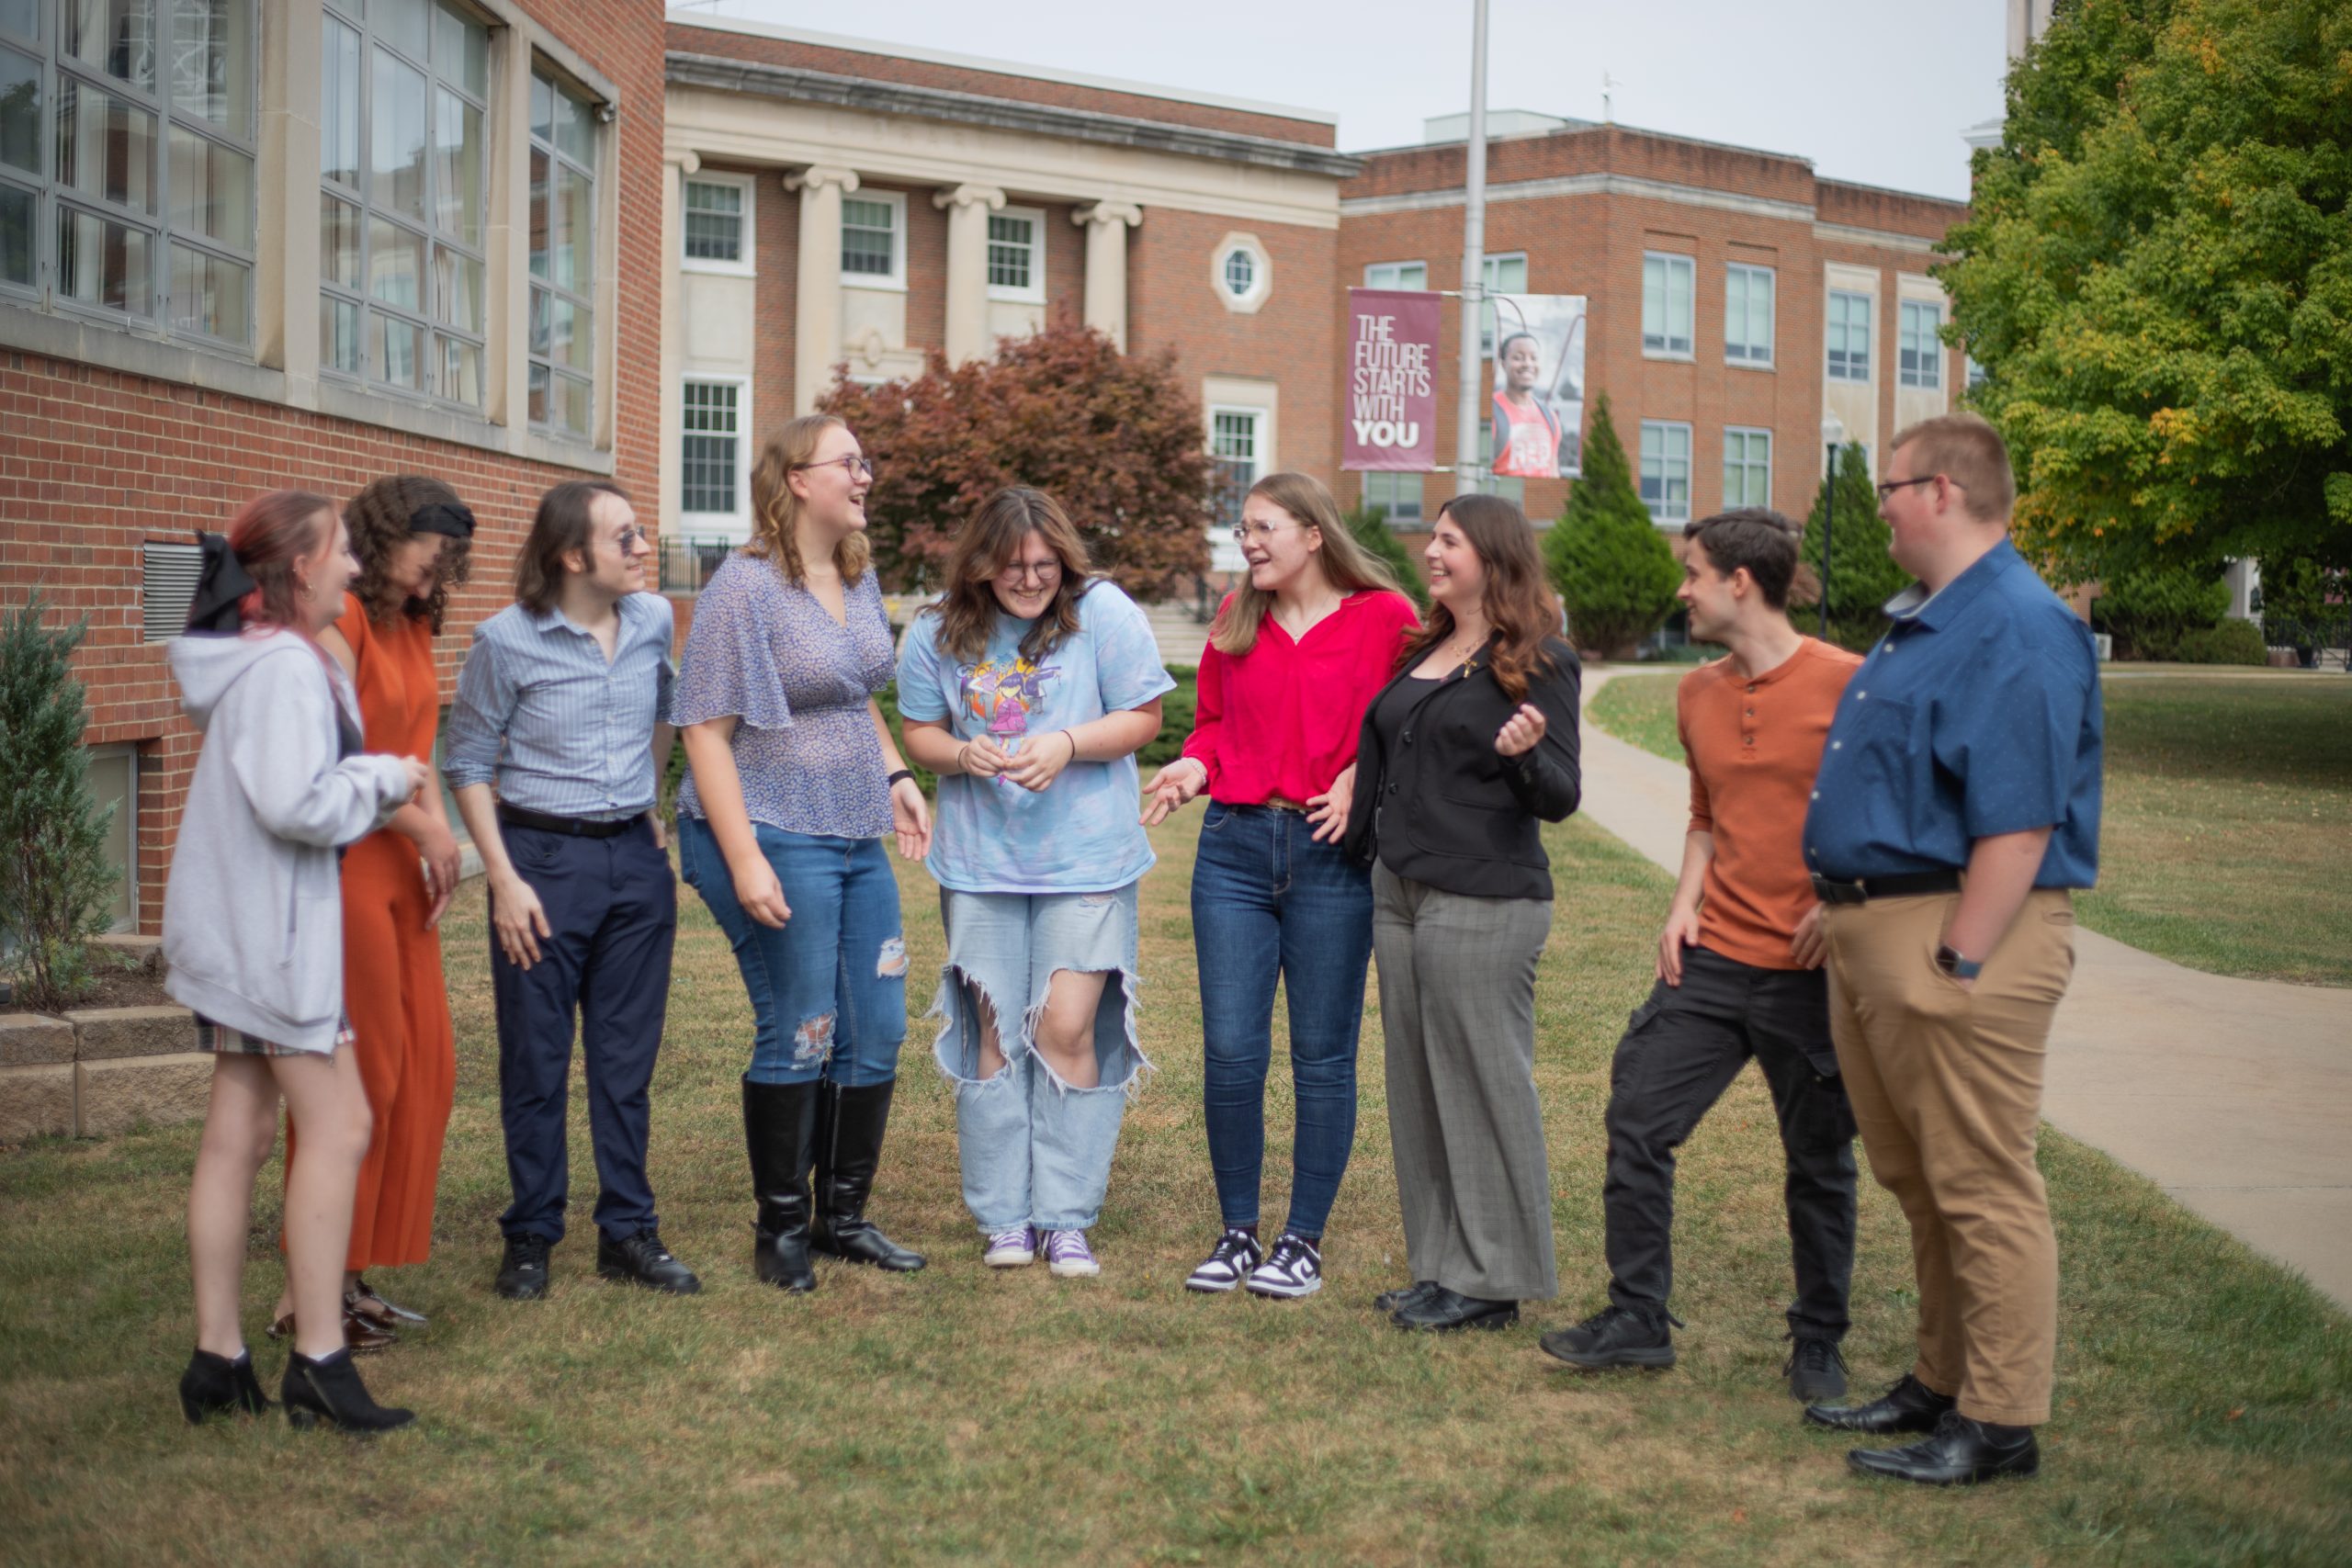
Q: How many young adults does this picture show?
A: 9